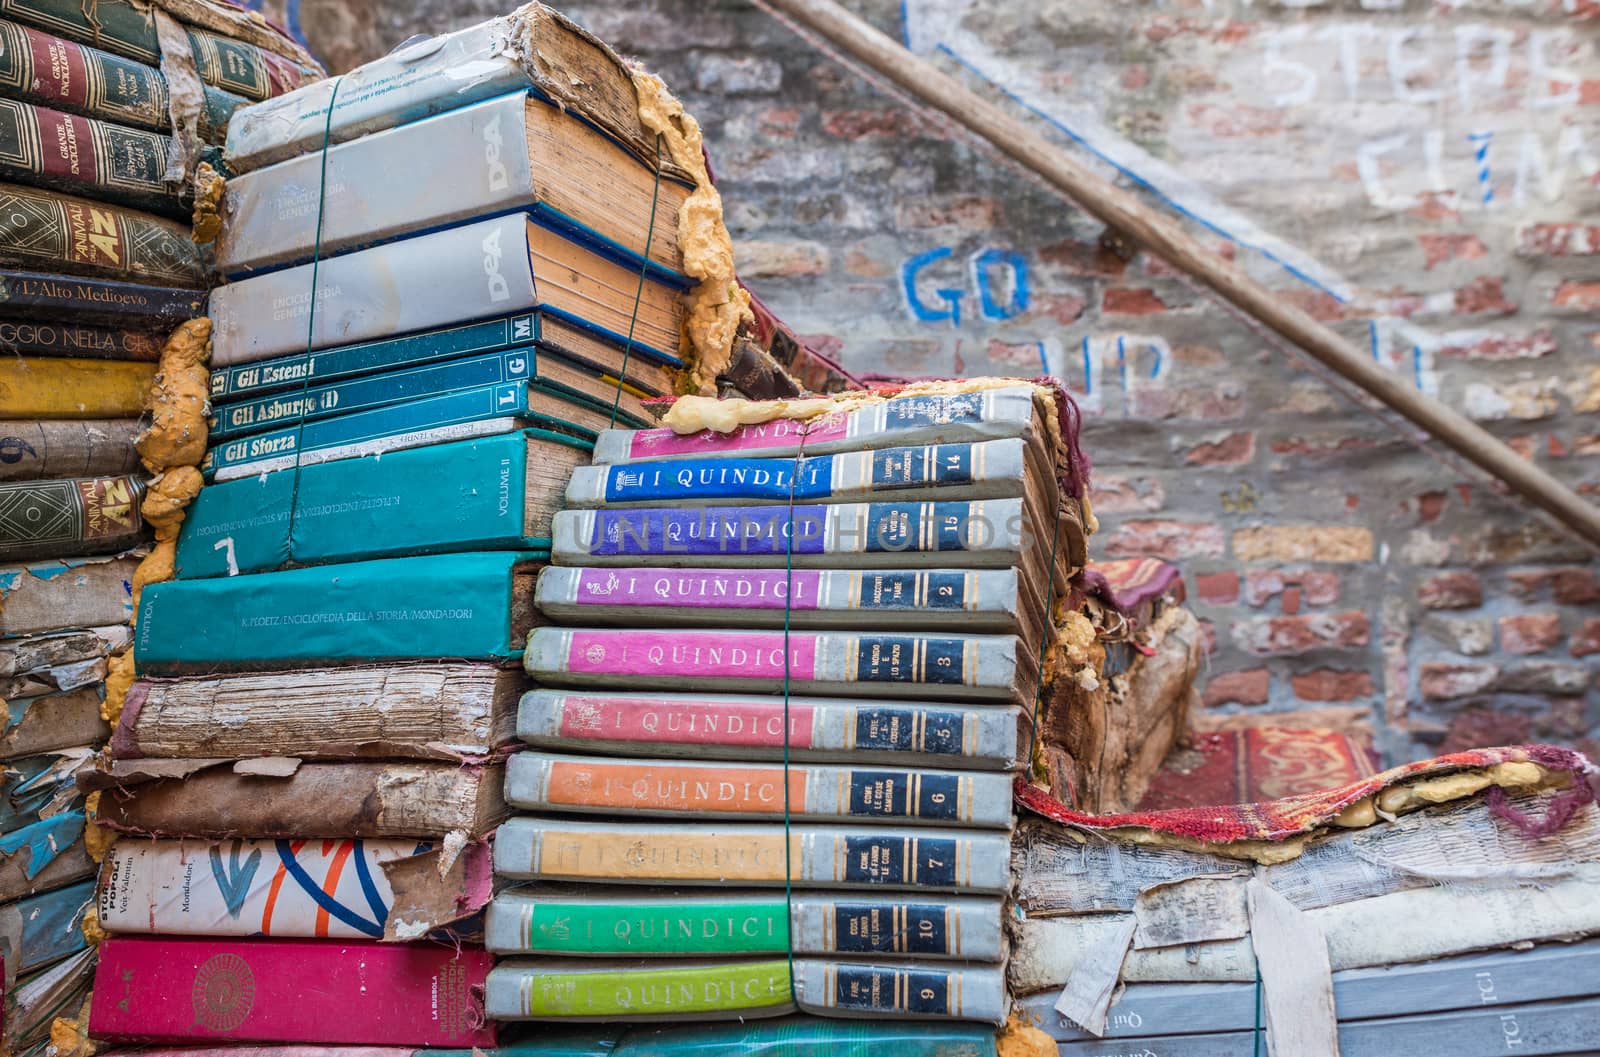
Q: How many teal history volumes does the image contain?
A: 2